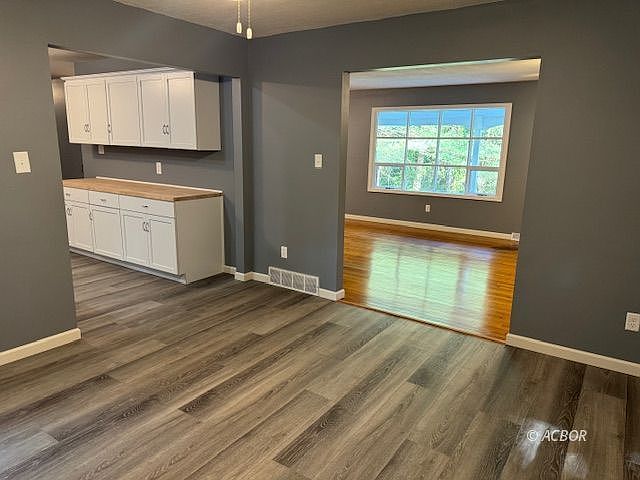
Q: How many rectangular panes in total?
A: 12